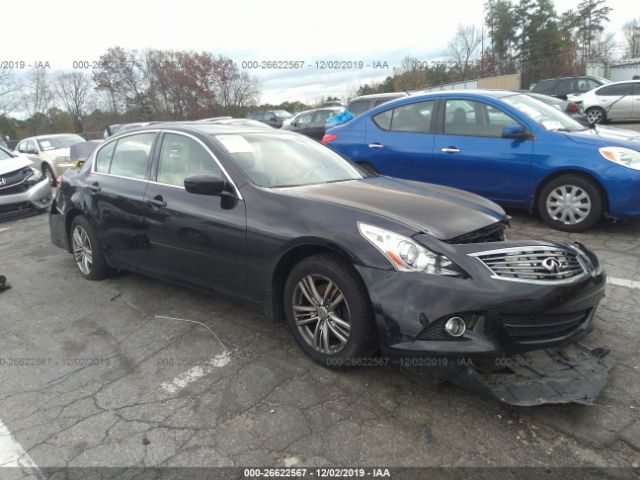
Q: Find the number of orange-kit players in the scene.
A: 0